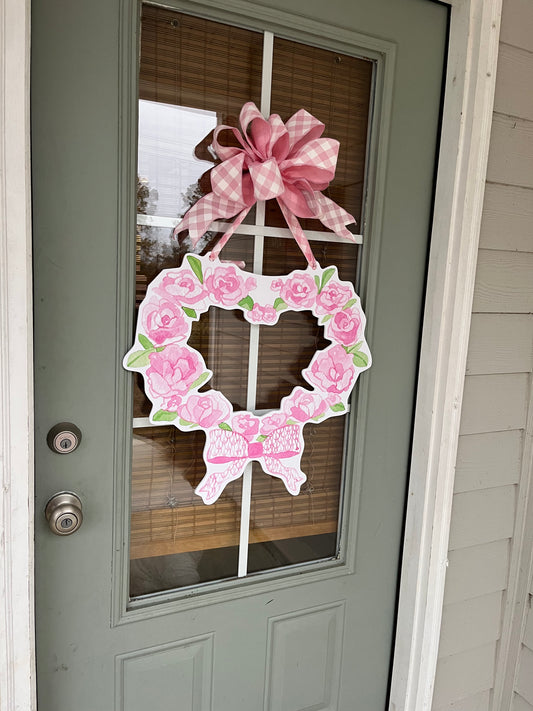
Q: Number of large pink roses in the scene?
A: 10